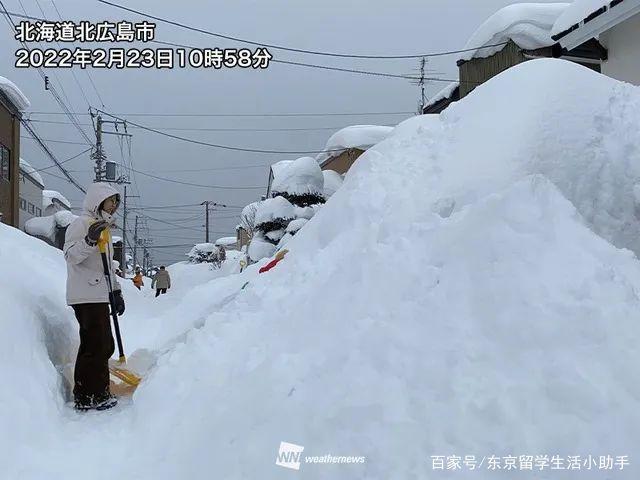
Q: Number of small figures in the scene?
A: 2